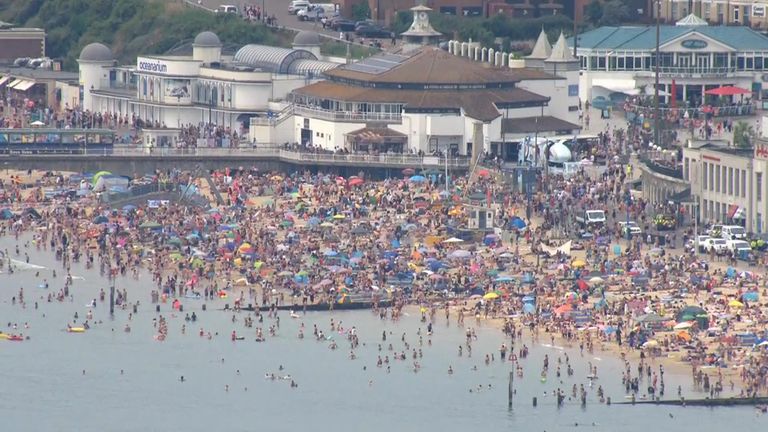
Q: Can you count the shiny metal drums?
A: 0